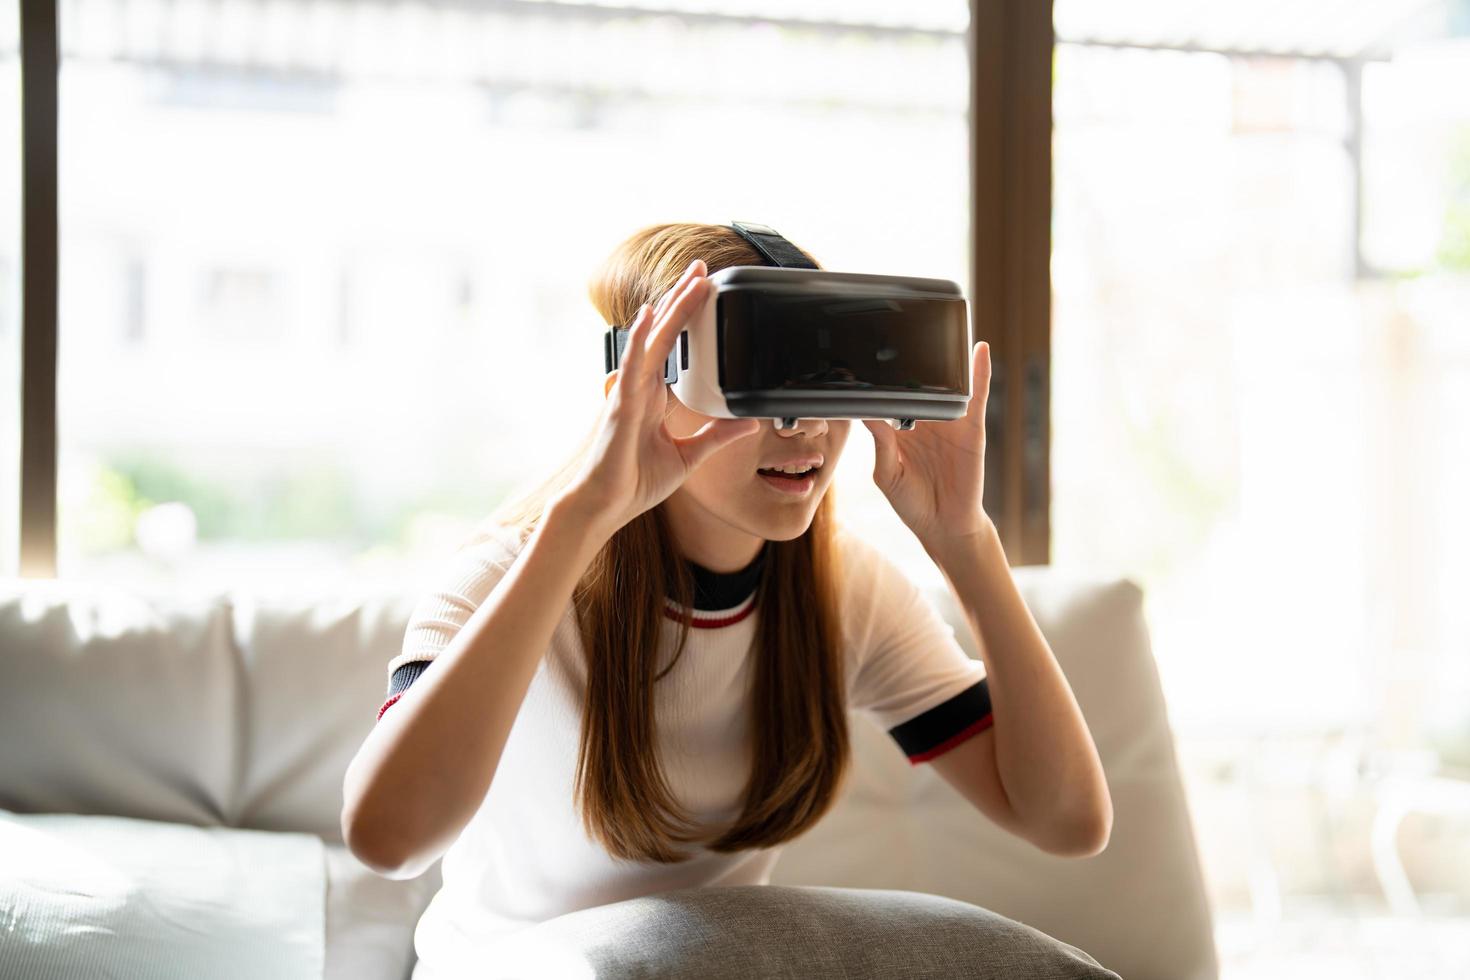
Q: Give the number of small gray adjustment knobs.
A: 2